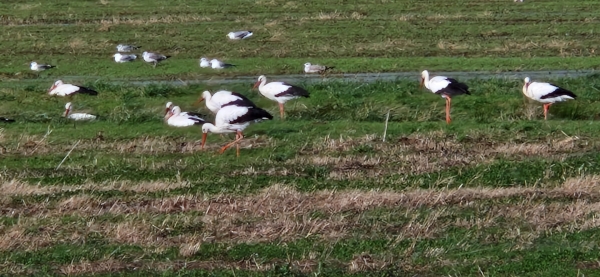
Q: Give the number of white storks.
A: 9